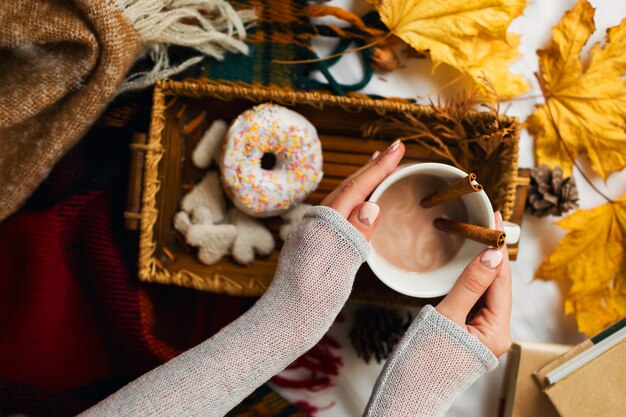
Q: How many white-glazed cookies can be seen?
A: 5